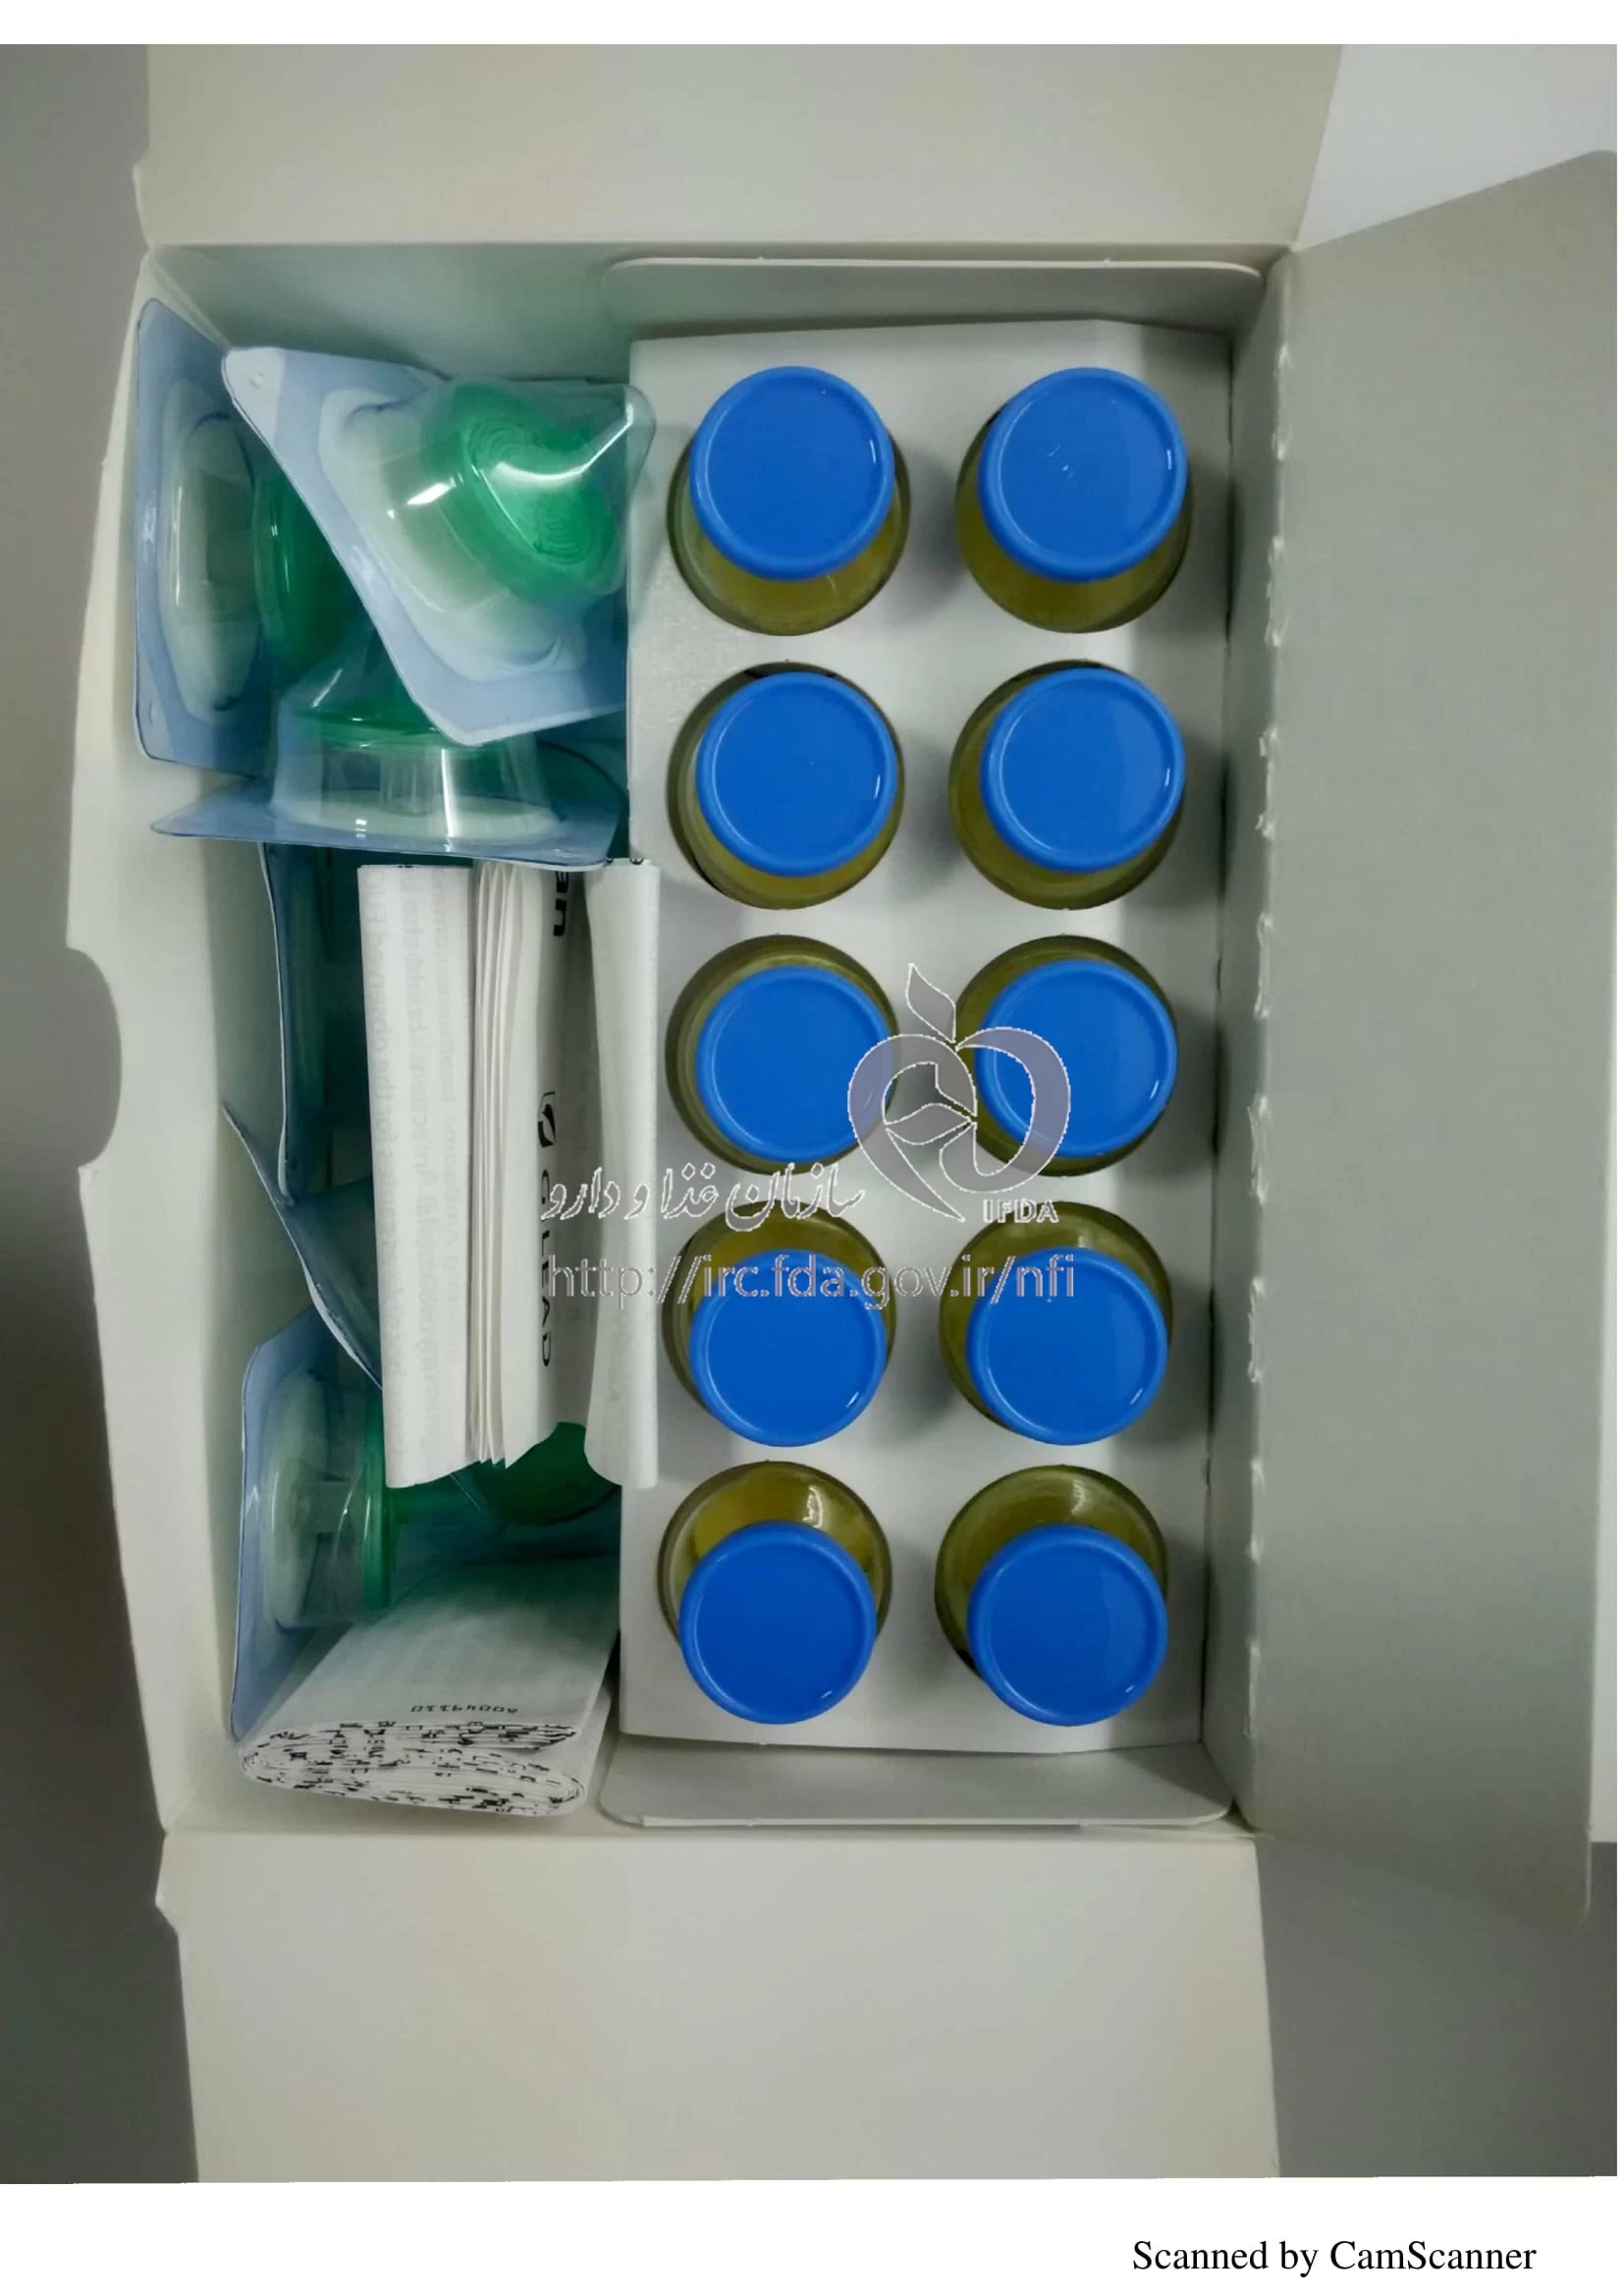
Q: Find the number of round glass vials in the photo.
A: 10